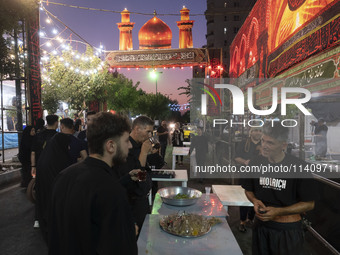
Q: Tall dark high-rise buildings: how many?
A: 1